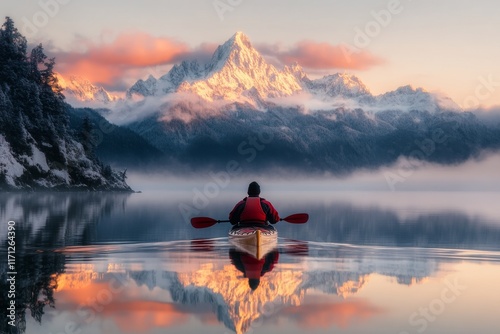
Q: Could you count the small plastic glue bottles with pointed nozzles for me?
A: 0